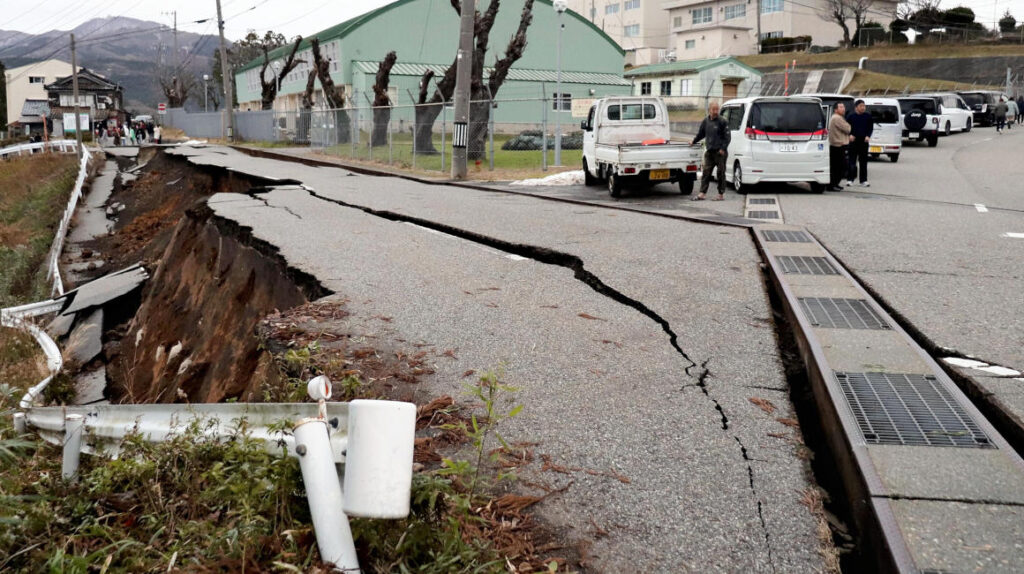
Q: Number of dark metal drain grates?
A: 6